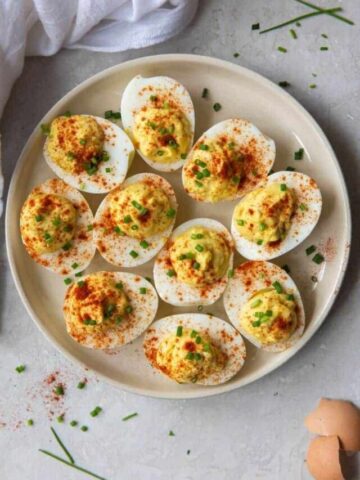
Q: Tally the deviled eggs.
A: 10